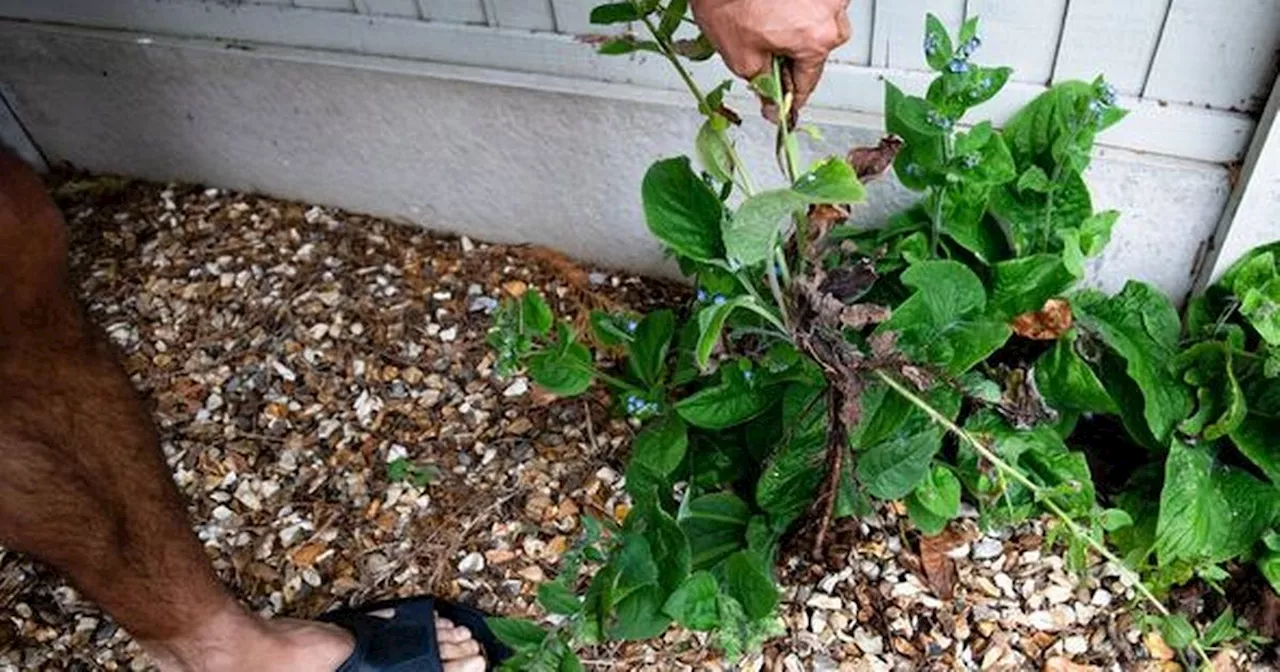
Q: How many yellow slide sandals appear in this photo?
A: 0